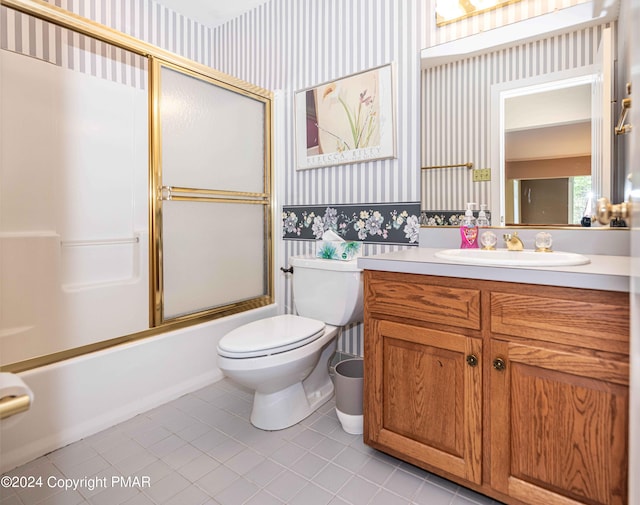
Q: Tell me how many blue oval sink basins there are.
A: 0